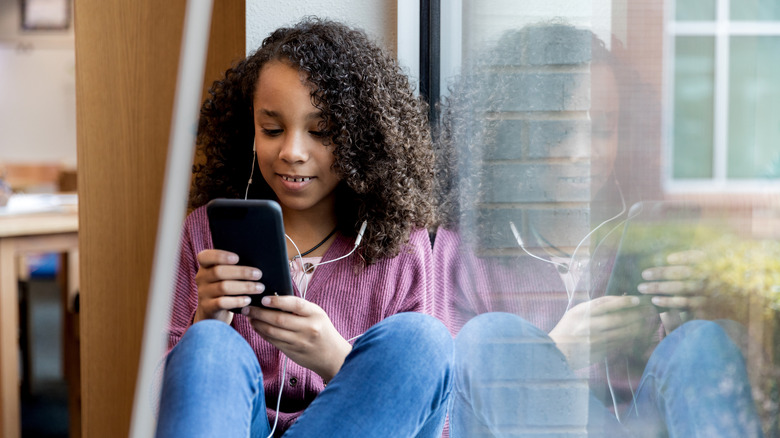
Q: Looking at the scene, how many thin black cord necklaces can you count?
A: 1